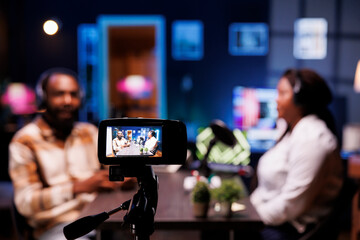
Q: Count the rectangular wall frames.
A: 3